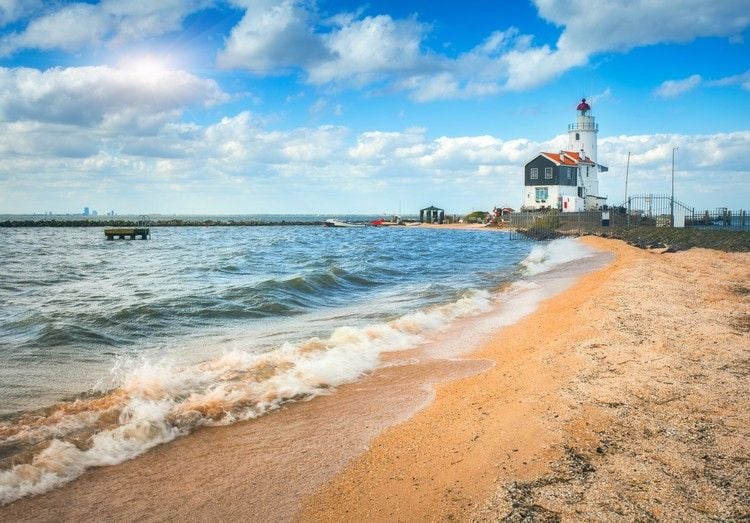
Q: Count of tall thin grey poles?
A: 2